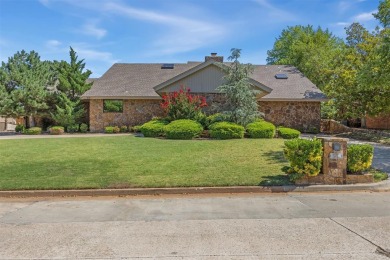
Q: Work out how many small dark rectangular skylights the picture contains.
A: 2